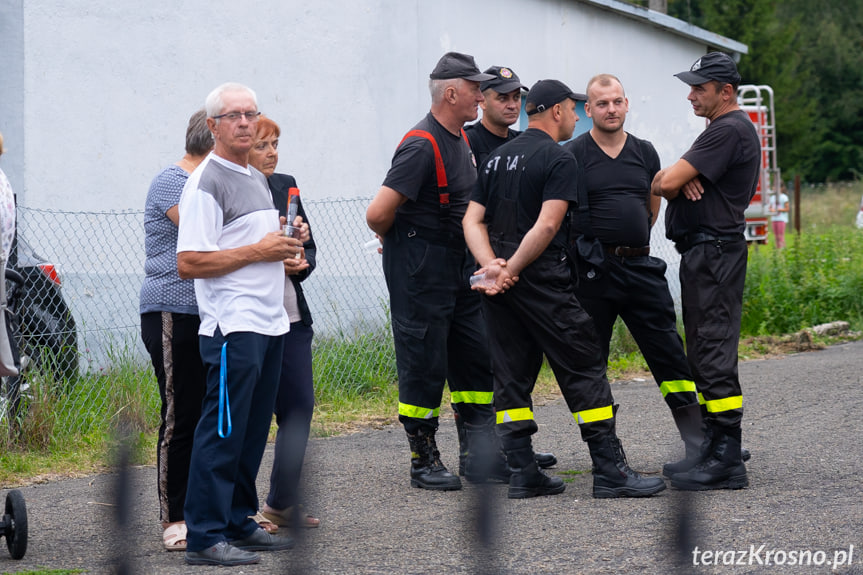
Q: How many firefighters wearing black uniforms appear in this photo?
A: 5